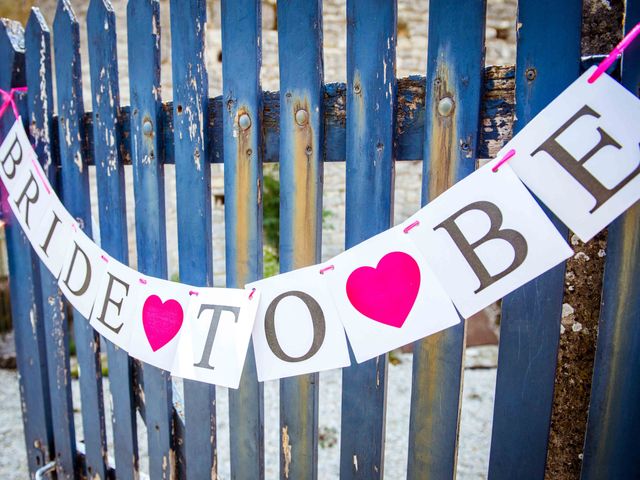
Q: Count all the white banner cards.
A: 11